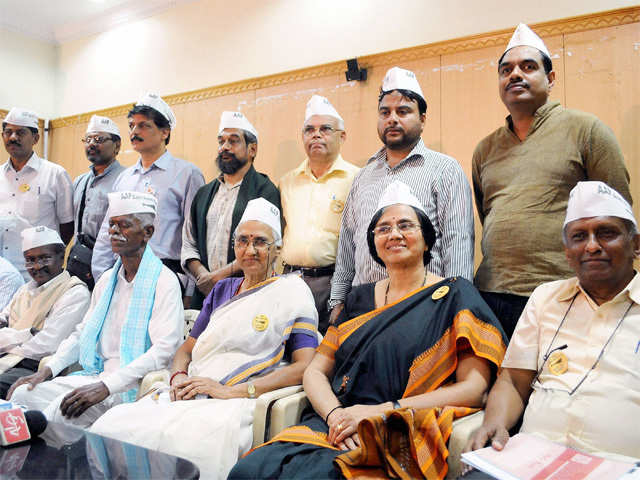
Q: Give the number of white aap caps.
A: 12